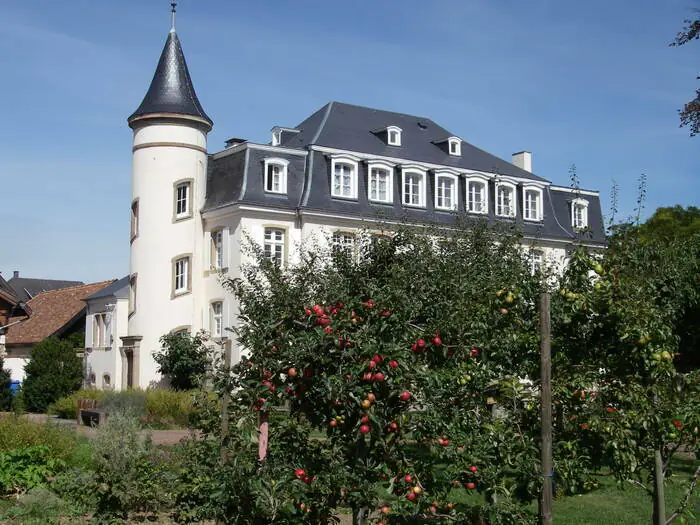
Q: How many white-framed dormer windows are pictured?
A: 12